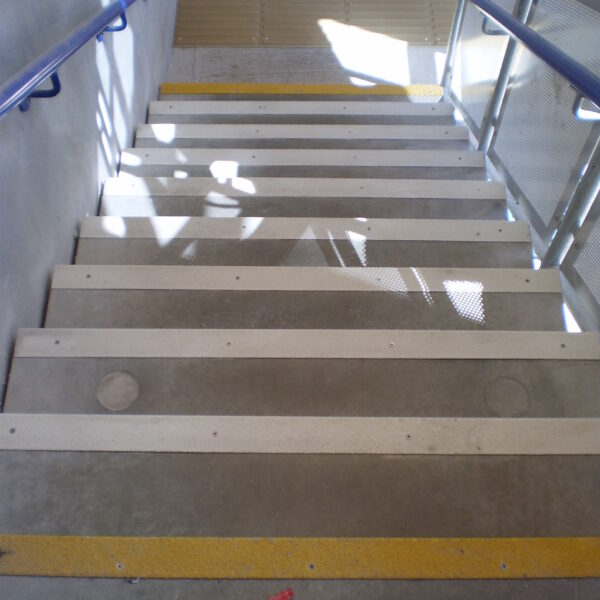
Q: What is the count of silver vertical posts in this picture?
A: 3